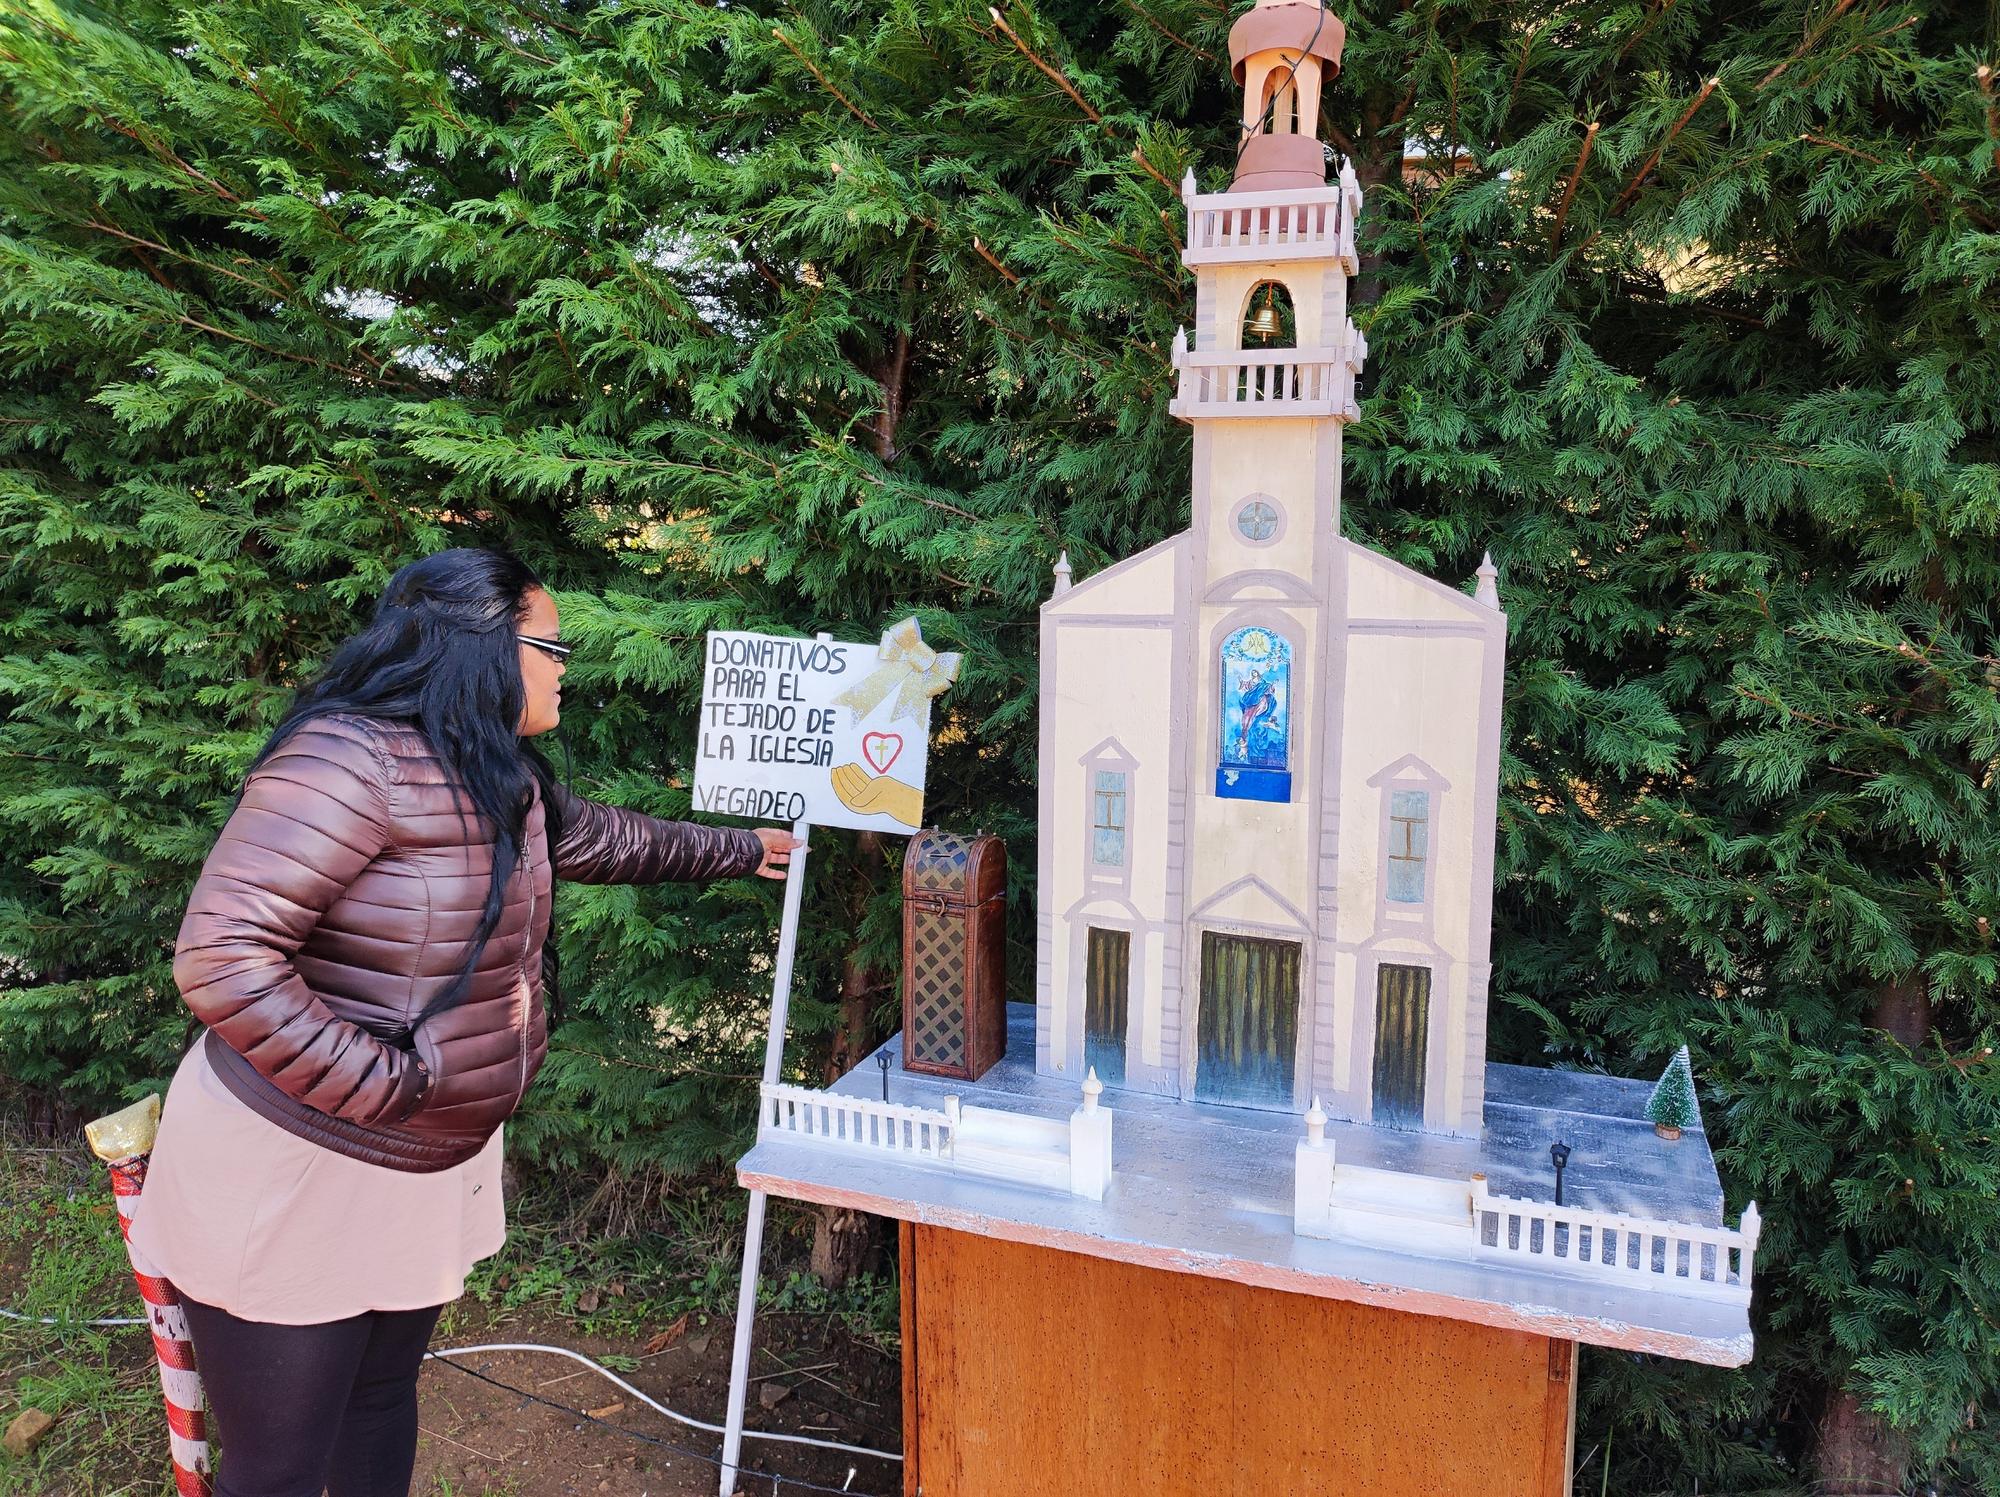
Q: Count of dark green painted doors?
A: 3